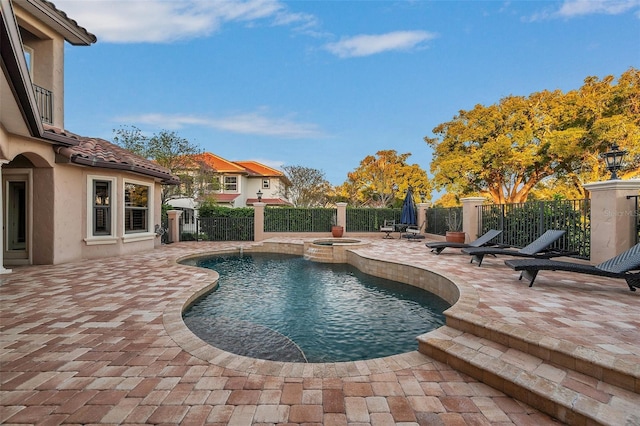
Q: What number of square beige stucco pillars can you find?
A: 6